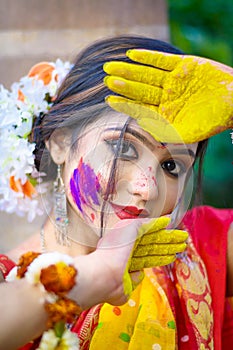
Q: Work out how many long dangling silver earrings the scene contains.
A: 1